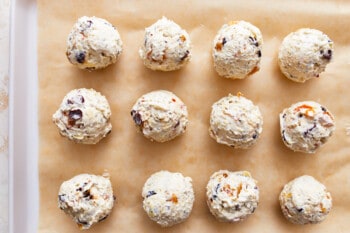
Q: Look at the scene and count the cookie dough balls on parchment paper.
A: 12